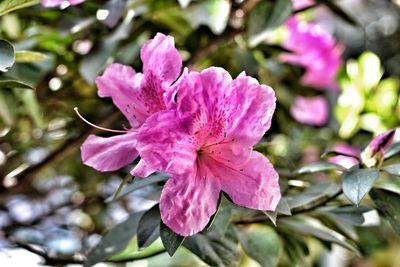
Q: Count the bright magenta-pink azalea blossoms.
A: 2